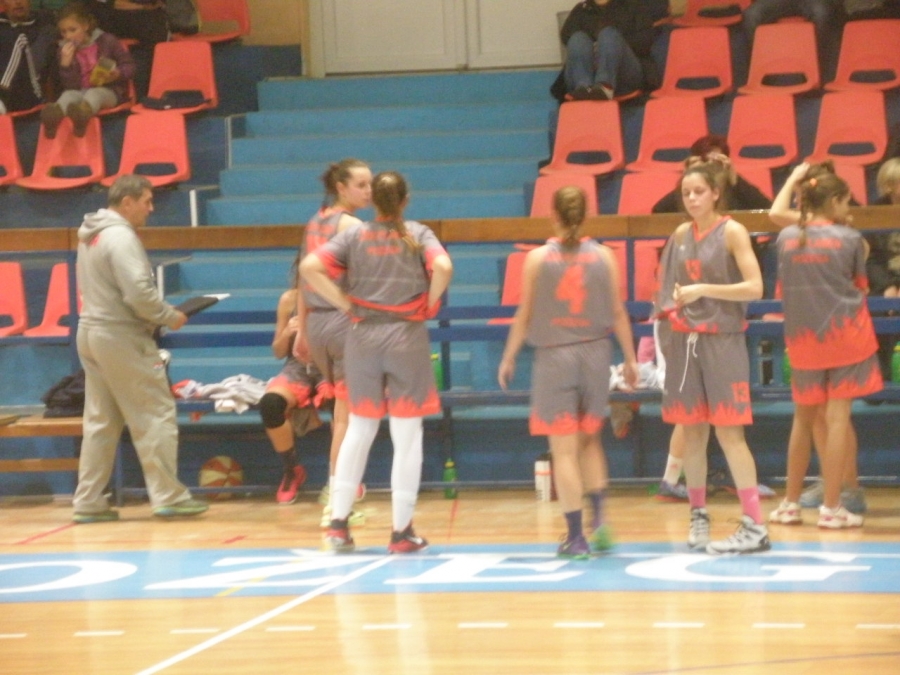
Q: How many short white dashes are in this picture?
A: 10